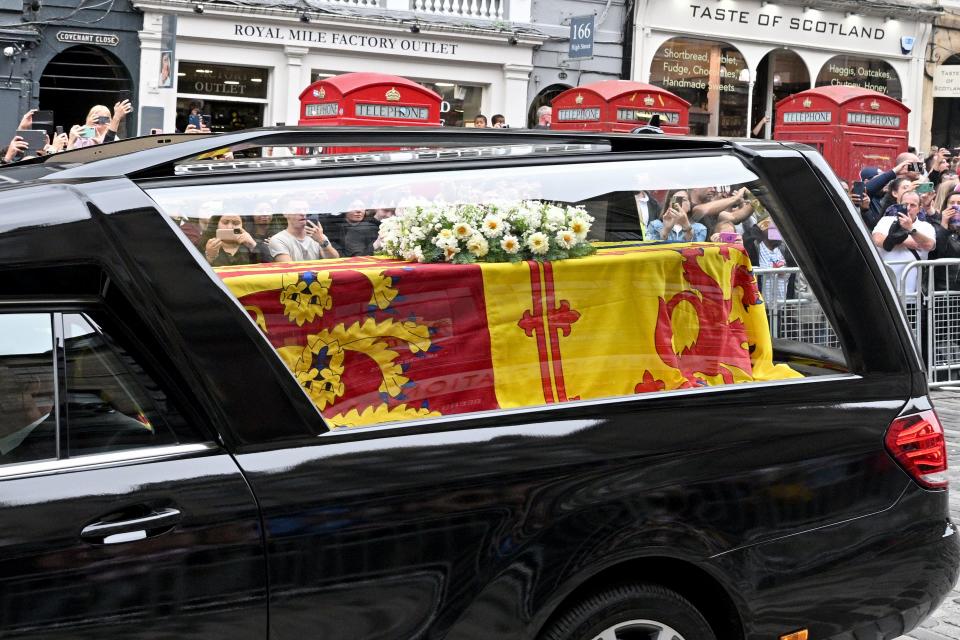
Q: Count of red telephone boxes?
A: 3